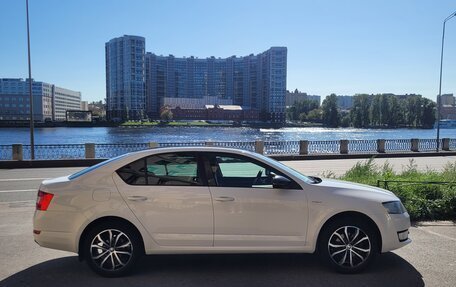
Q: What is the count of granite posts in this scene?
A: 10